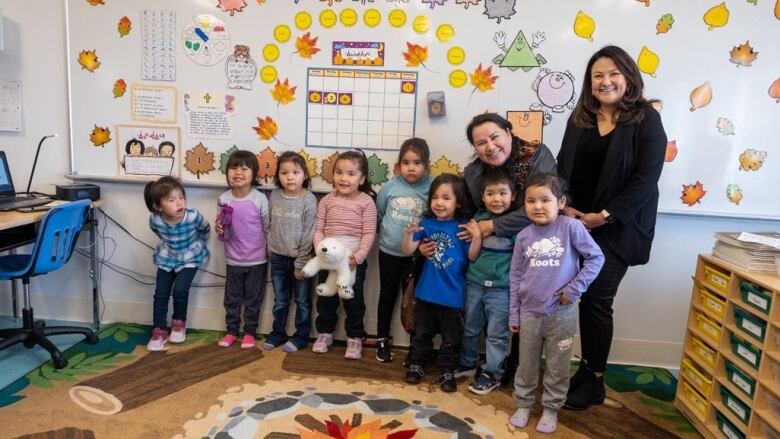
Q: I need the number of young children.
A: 8